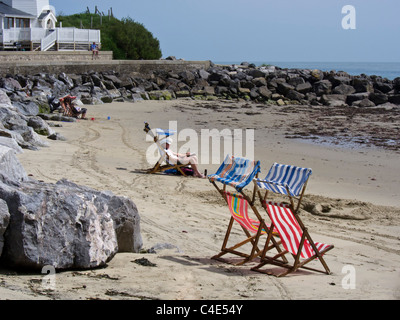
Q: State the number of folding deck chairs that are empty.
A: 2